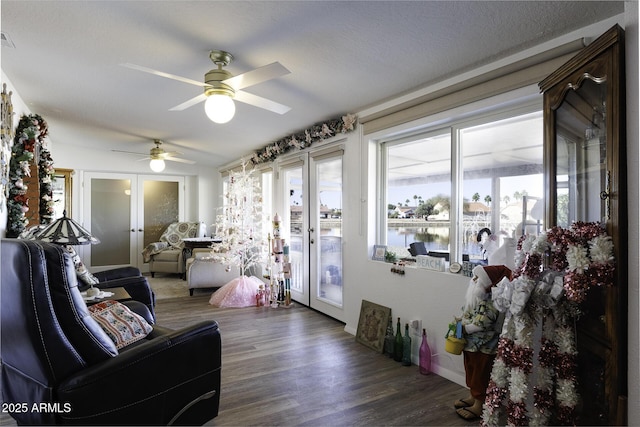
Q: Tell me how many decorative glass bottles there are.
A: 4